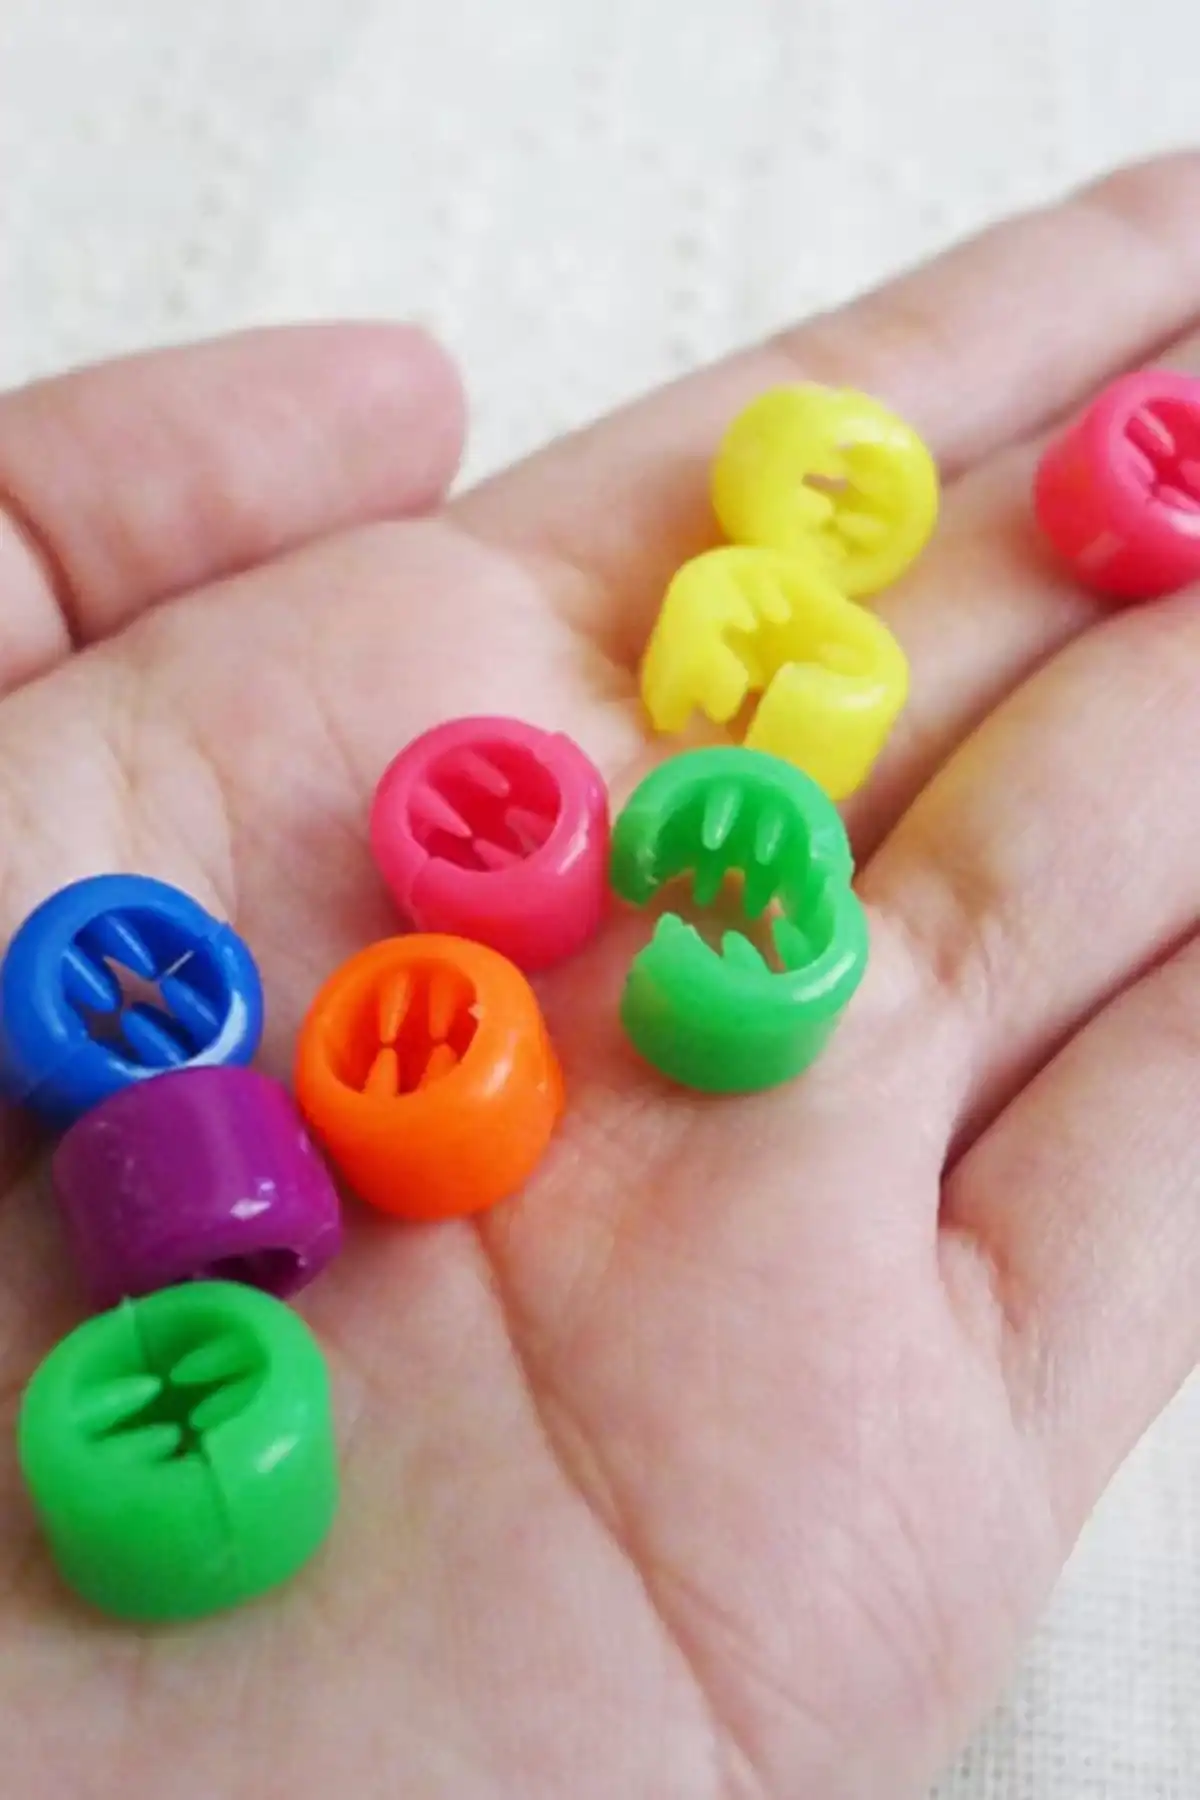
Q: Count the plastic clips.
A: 9